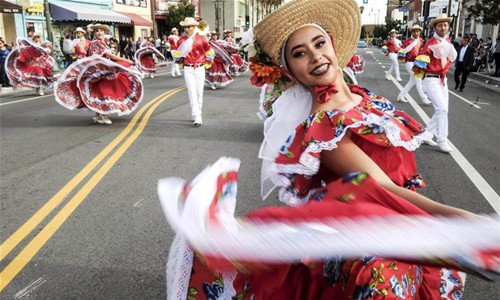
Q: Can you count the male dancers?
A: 6